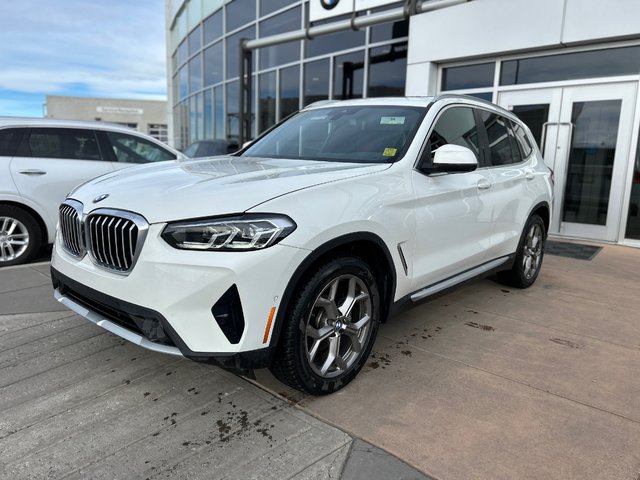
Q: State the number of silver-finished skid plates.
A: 1